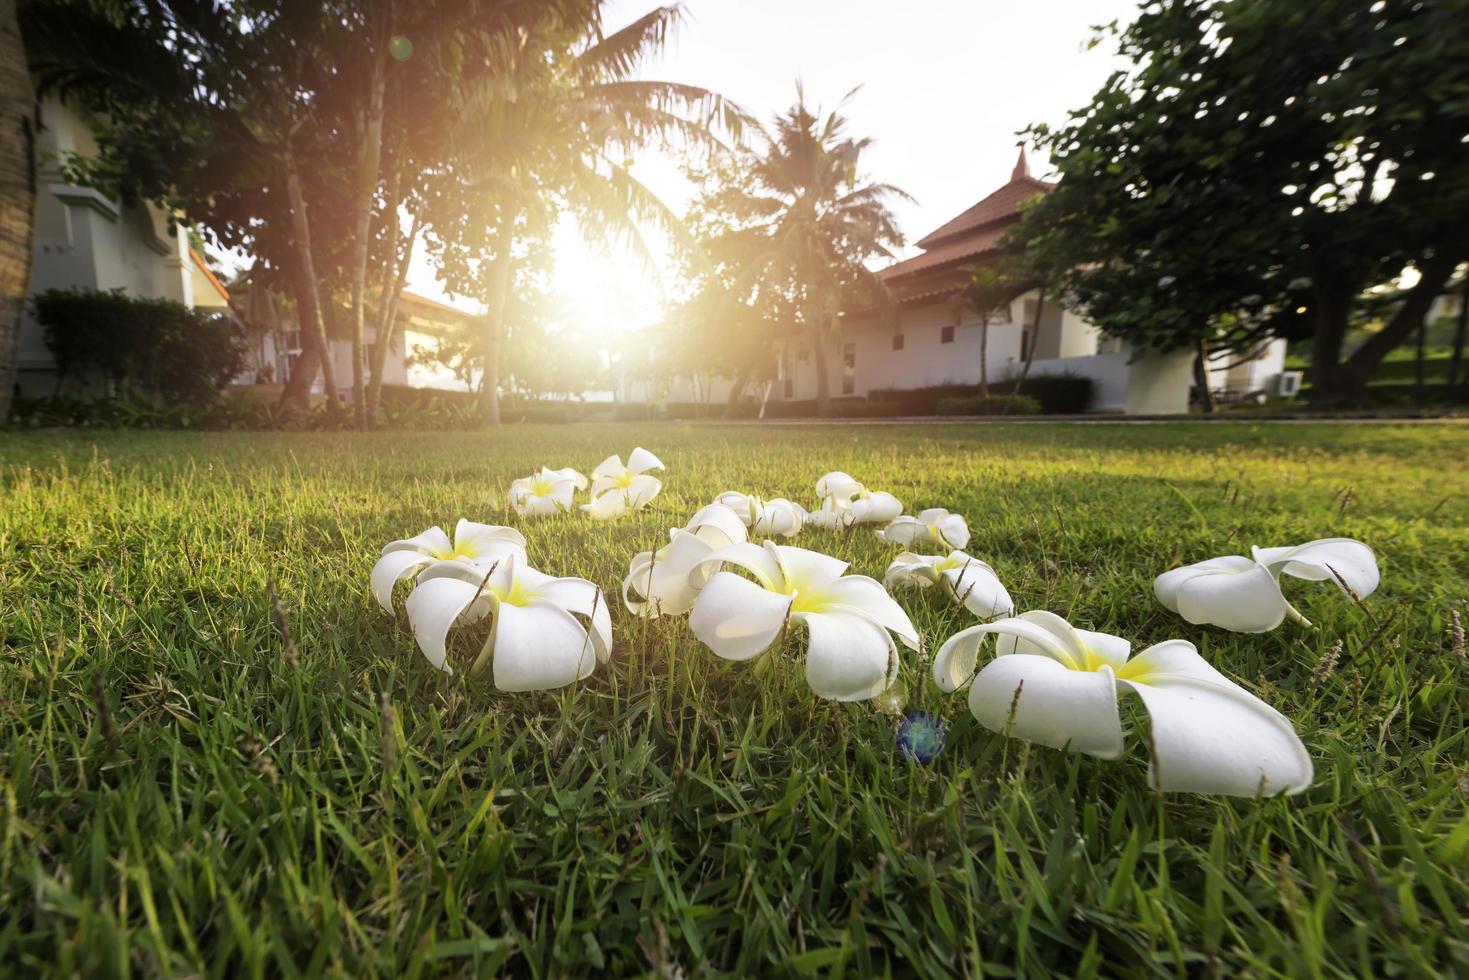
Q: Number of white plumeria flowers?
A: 12